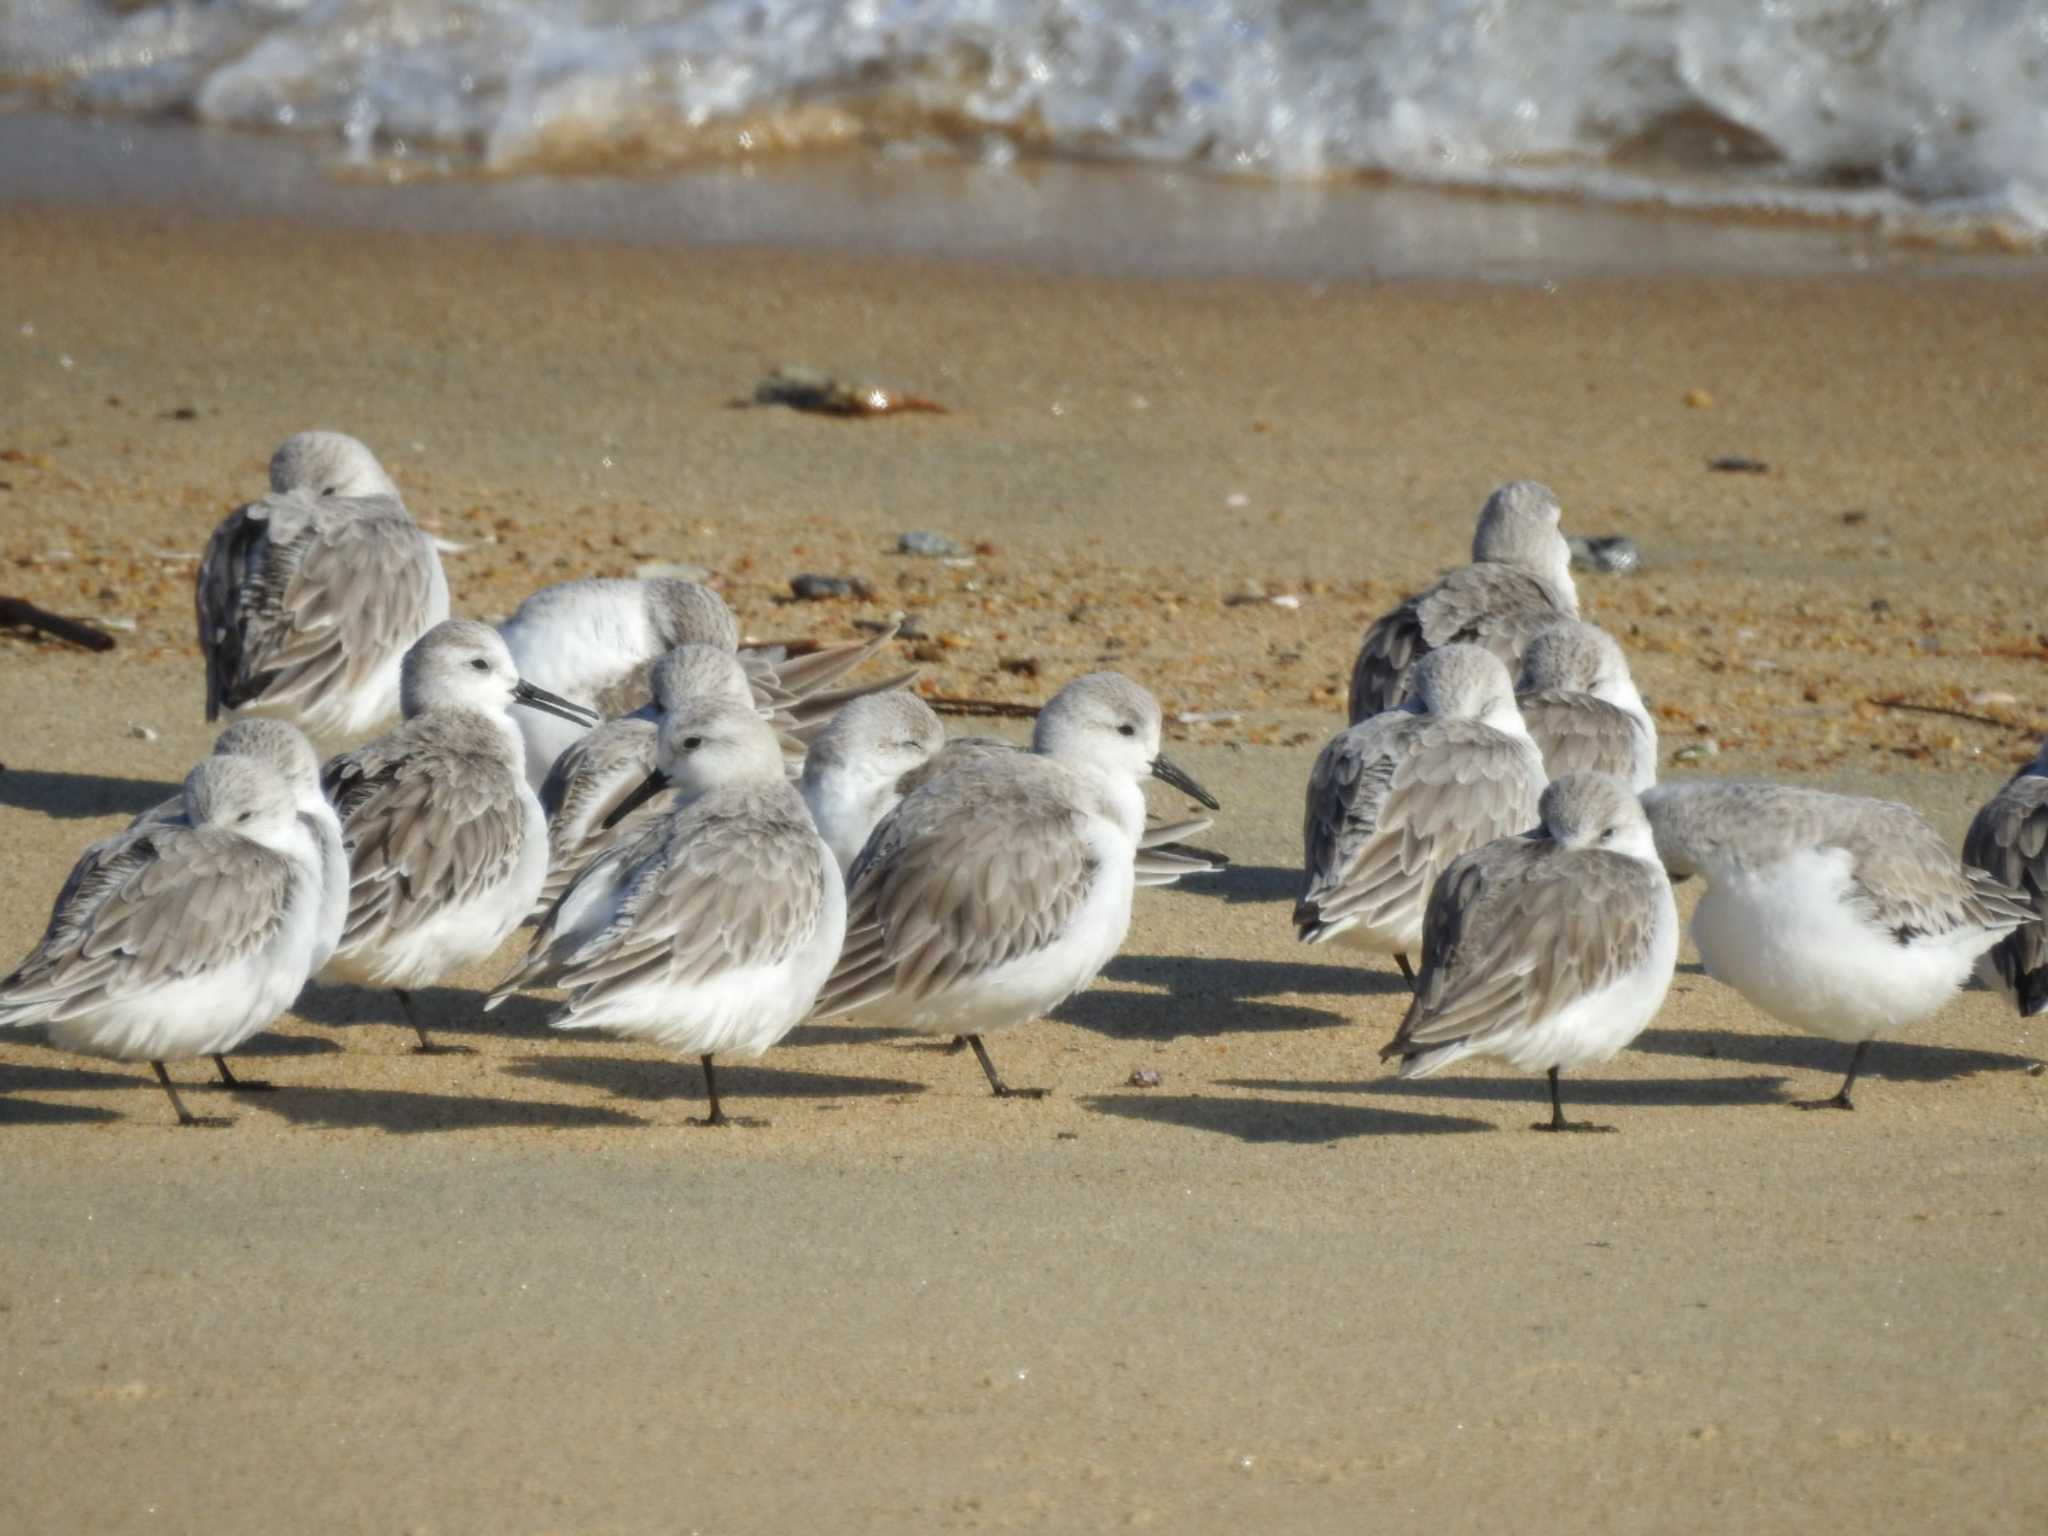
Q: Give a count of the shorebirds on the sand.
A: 15